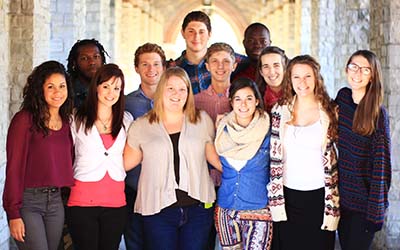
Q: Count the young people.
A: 12